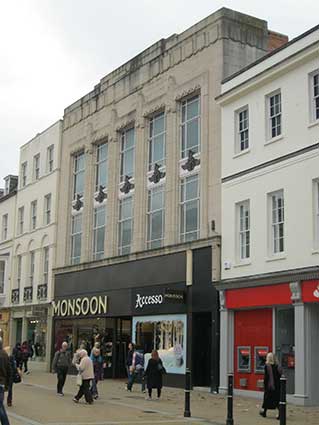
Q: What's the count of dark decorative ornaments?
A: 5